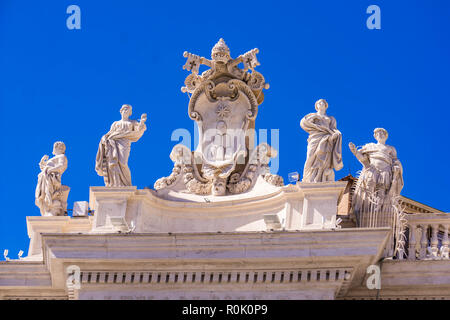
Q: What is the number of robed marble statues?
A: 4